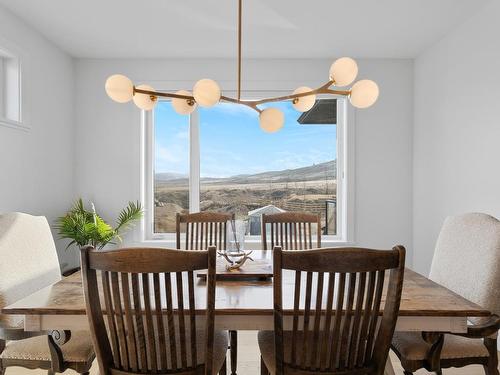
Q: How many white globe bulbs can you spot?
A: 8